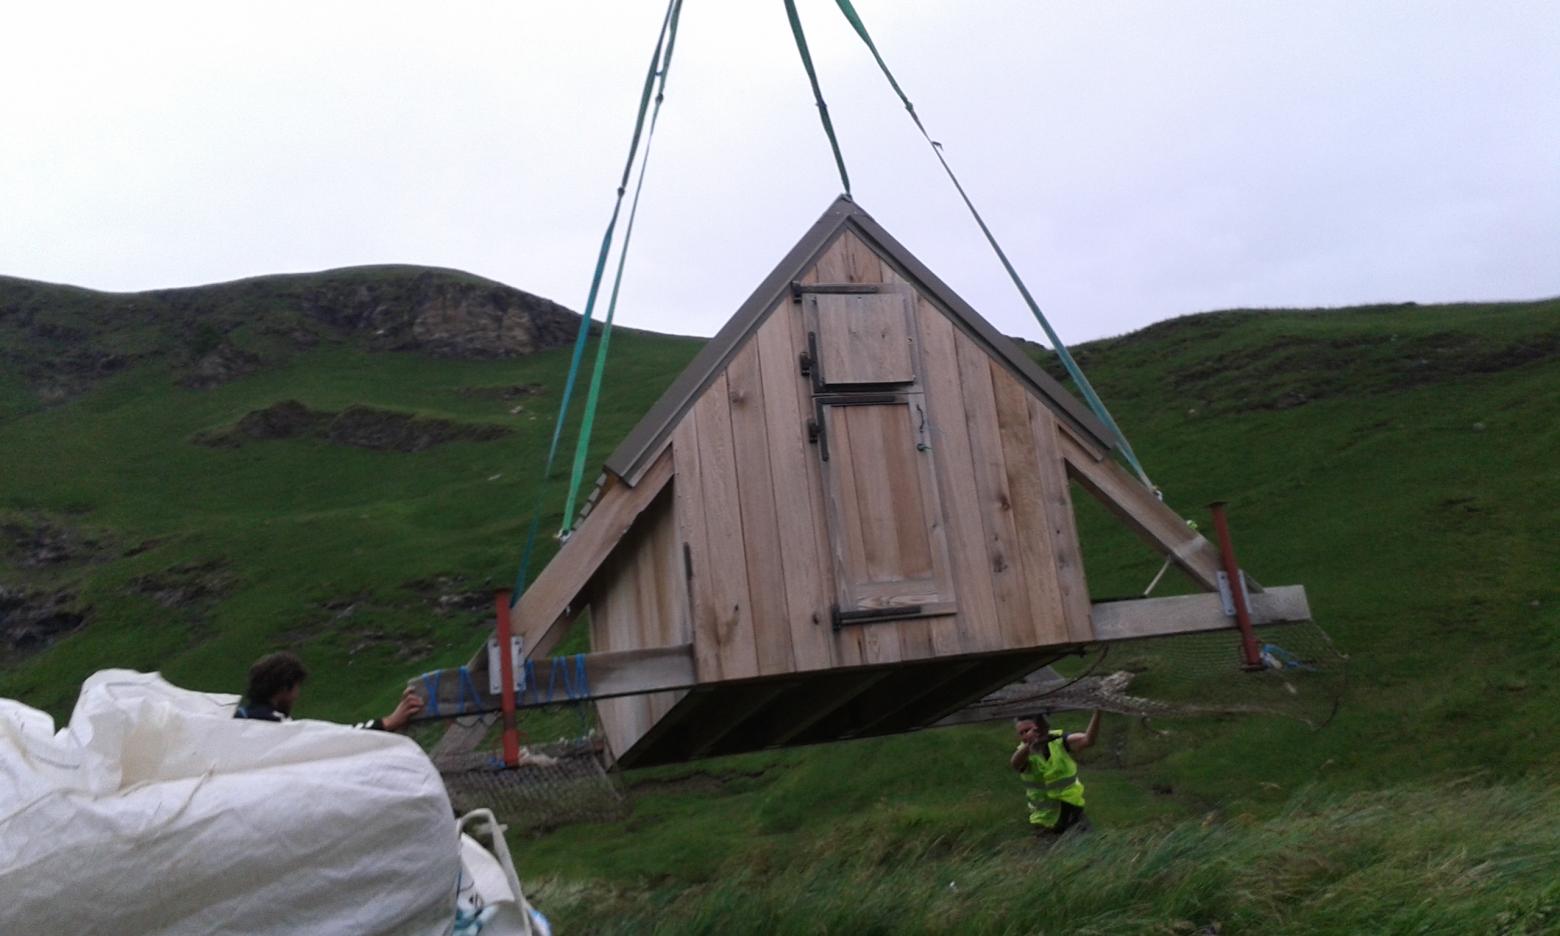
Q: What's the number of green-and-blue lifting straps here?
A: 4